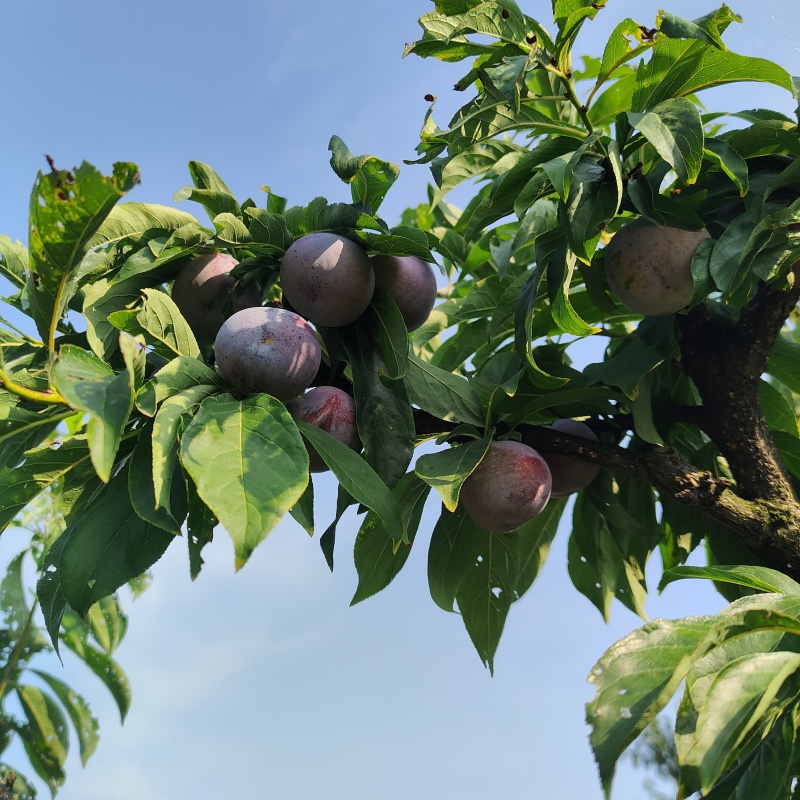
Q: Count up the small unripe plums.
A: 0